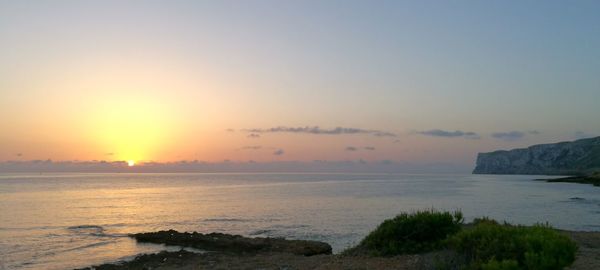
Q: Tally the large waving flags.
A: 0